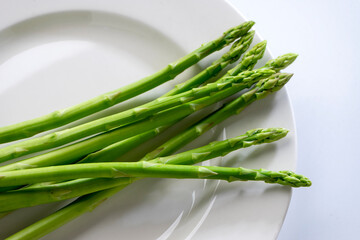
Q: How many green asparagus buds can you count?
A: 8